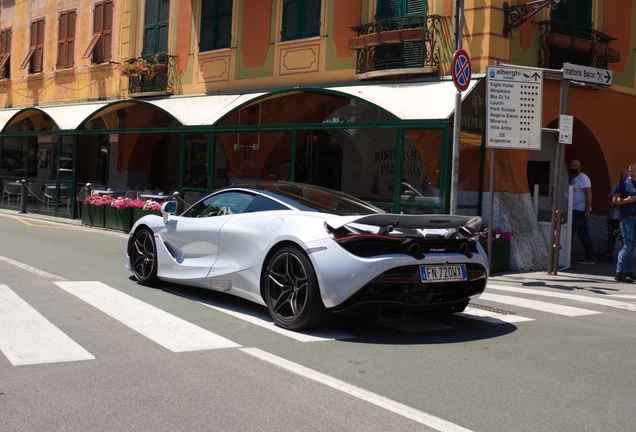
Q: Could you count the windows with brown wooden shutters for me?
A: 4